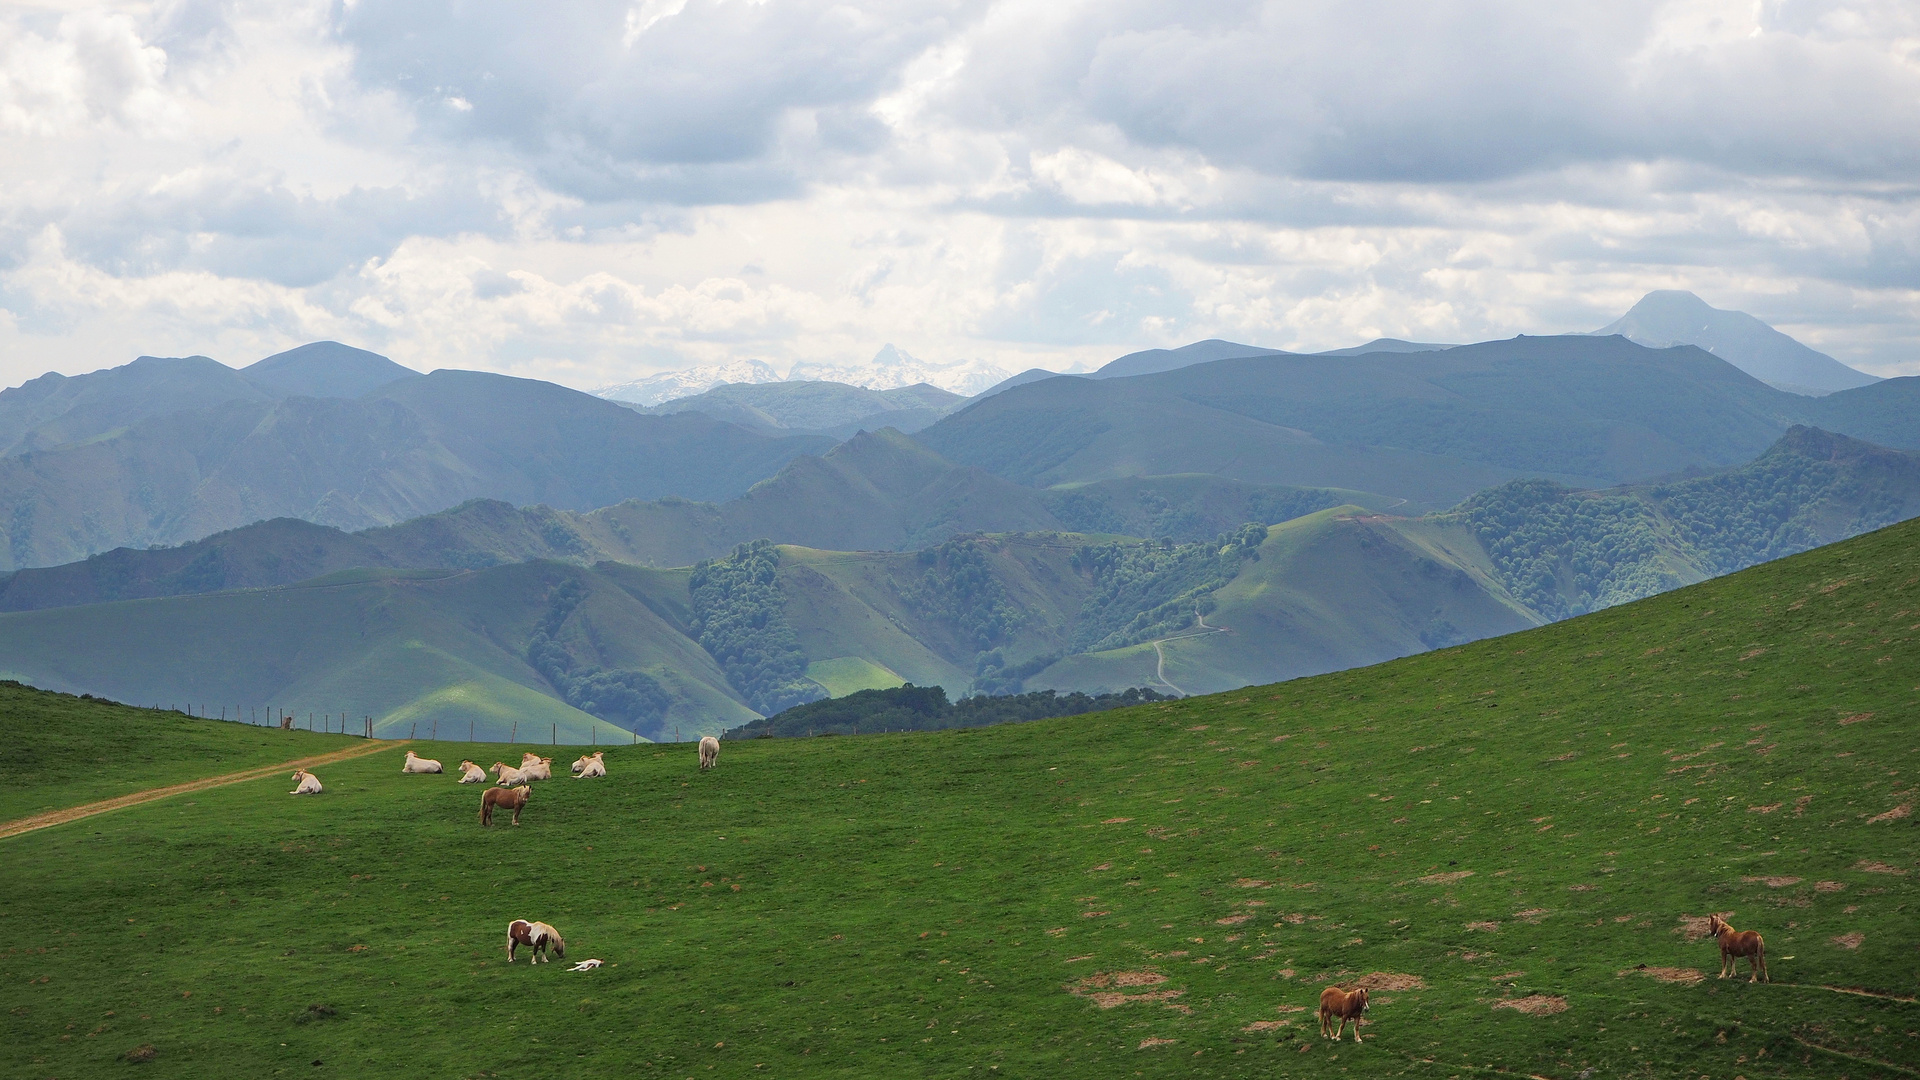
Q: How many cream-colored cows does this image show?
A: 9